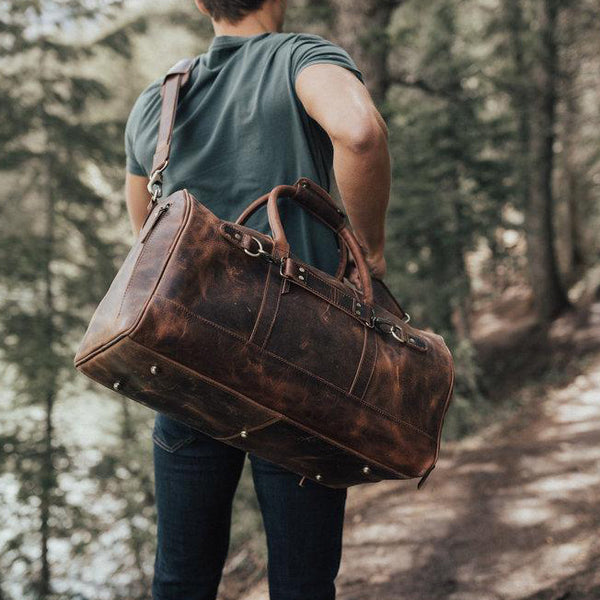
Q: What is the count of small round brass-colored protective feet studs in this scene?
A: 5